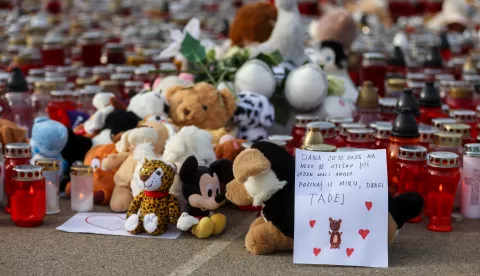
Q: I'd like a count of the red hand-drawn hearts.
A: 5